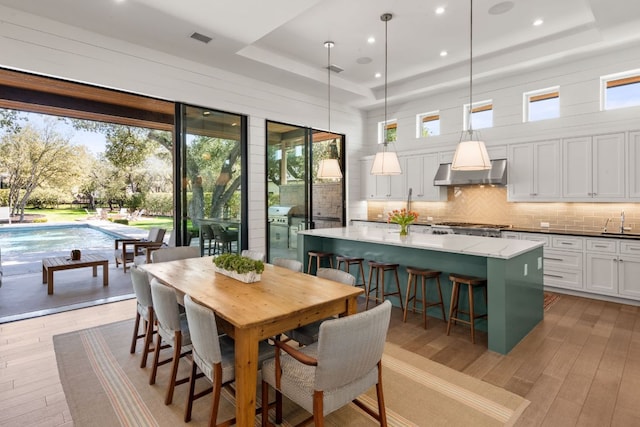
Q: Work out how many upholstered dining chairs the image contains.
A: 8